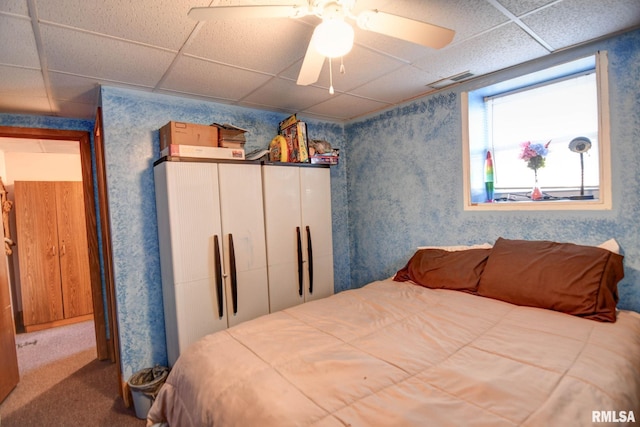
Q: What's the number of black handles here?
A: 4